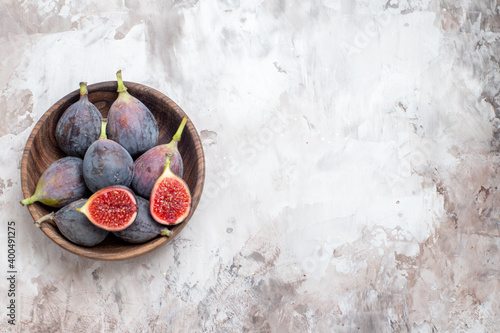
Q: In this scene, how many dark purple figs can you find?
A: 7